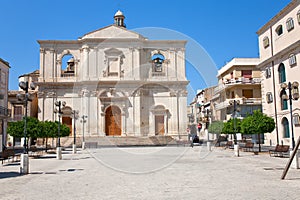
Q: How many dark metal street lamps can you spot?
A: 7